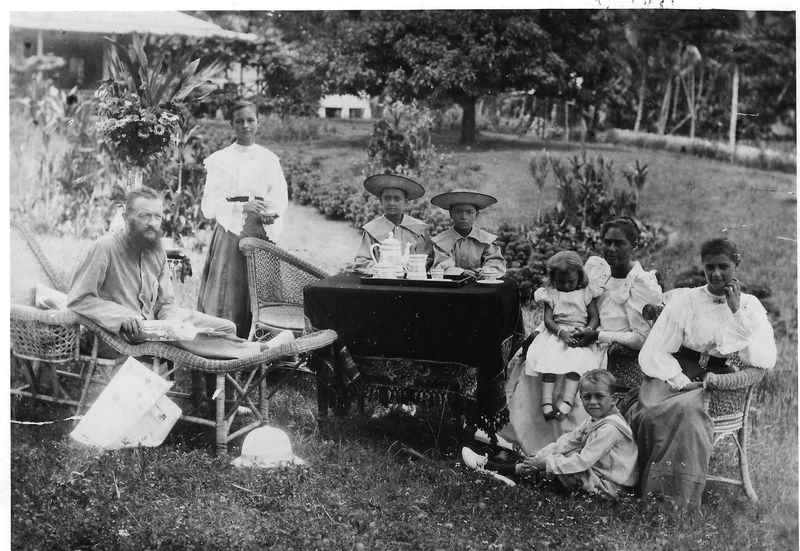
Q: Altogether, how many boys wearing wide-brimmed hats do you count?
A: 2